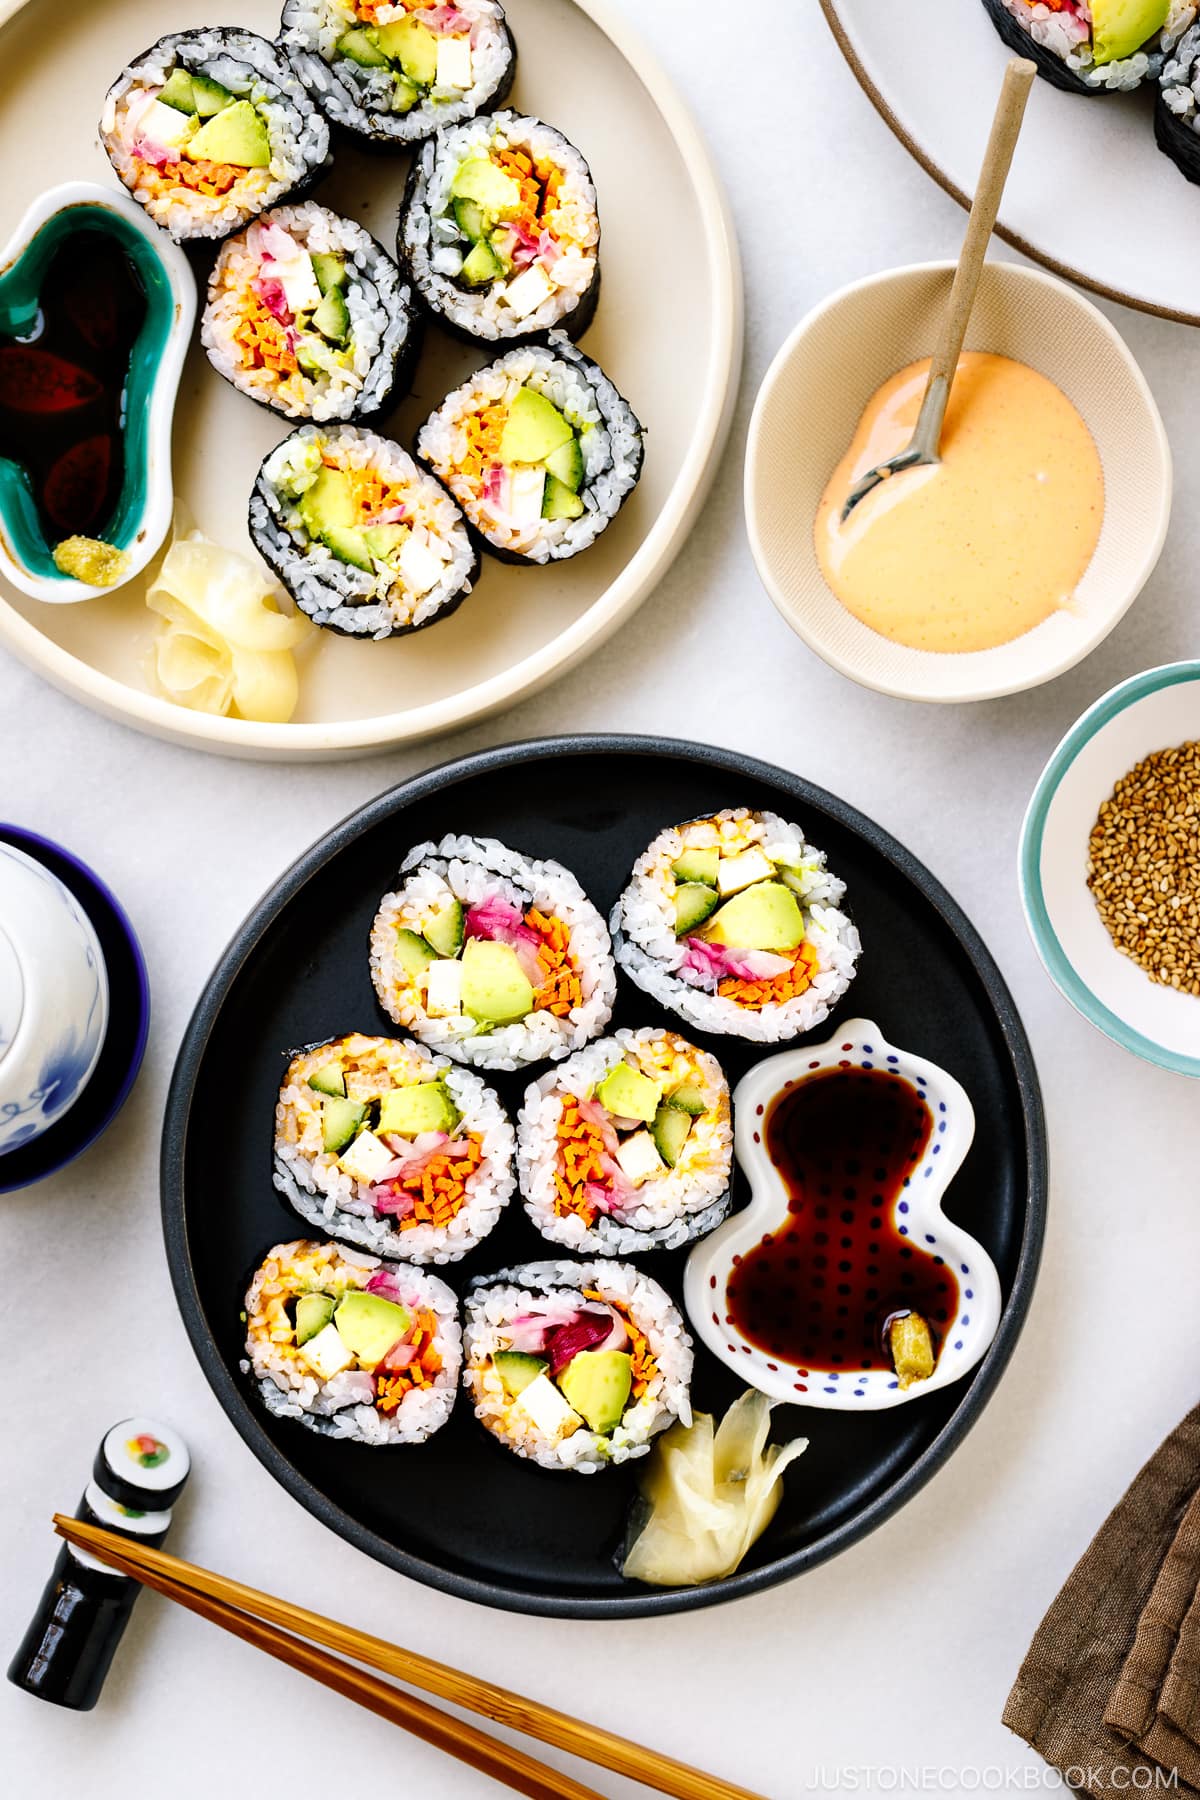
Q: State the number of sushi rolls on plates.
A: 14